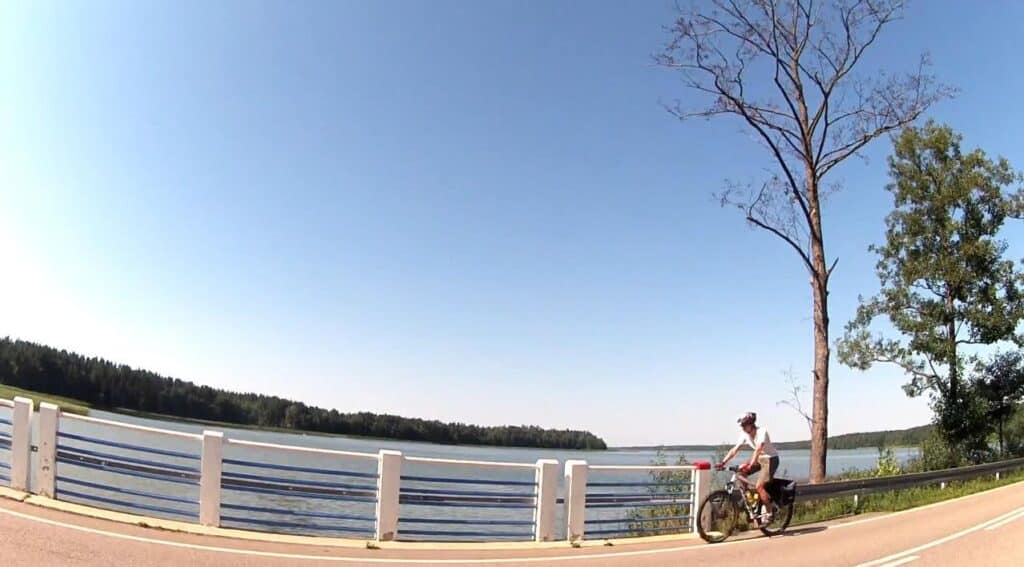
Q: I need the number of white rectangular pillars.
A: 7